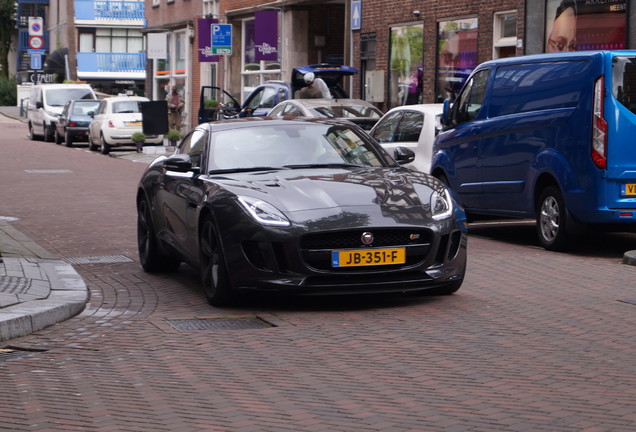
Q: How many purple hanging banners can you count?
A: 2